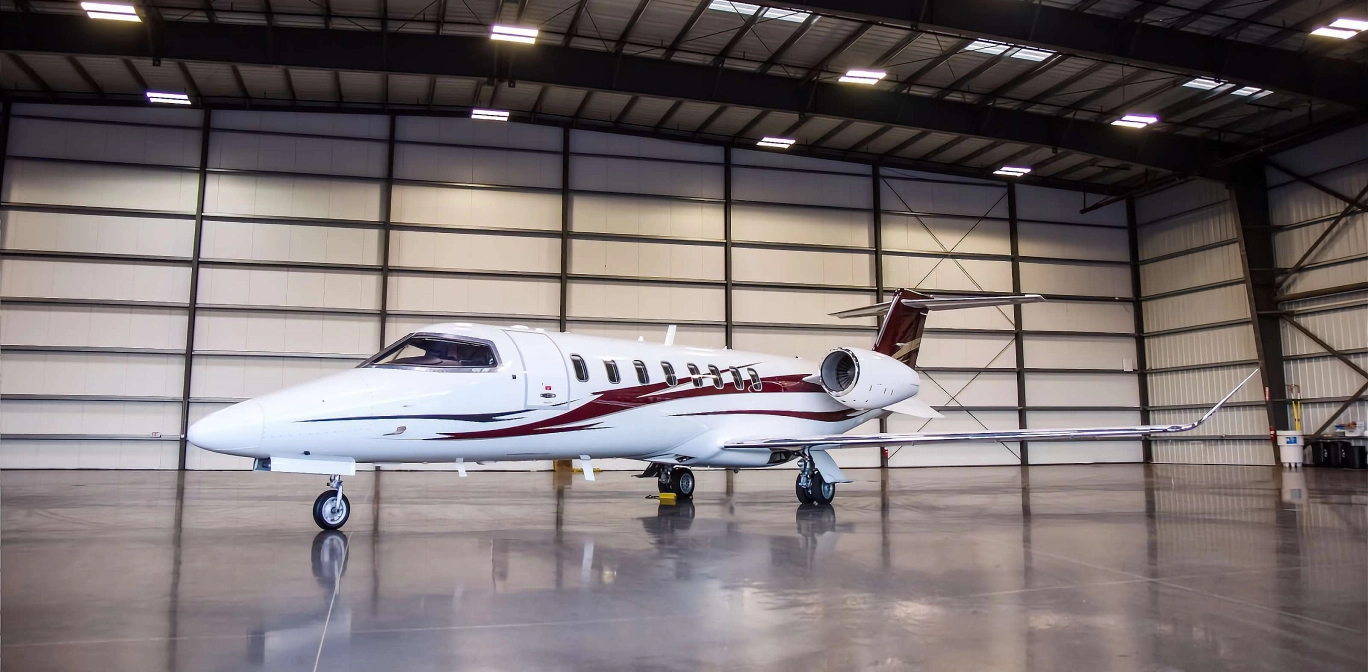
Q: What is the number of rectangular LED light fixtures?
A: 9